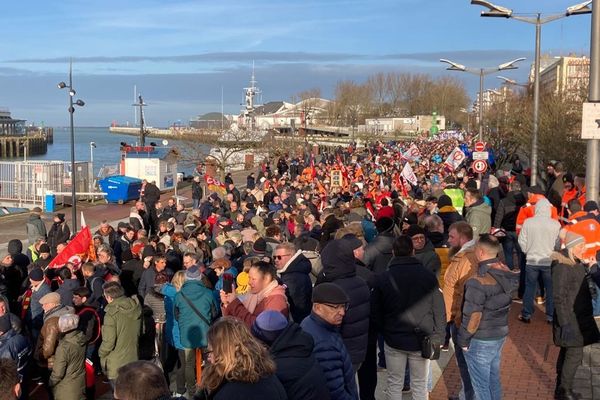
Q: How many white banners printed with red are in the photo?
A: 3